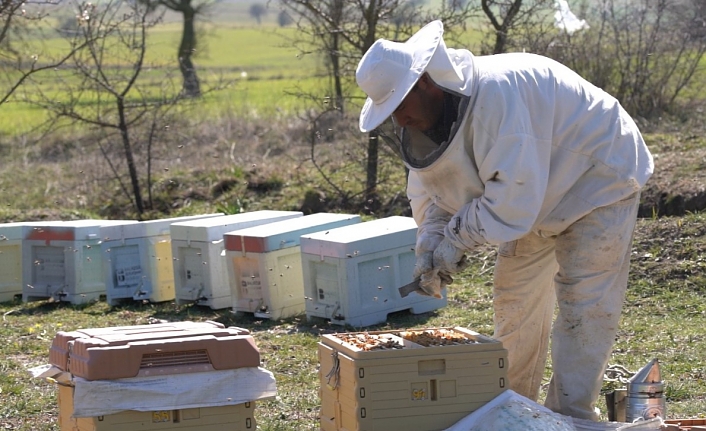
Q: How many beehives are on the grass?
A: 8